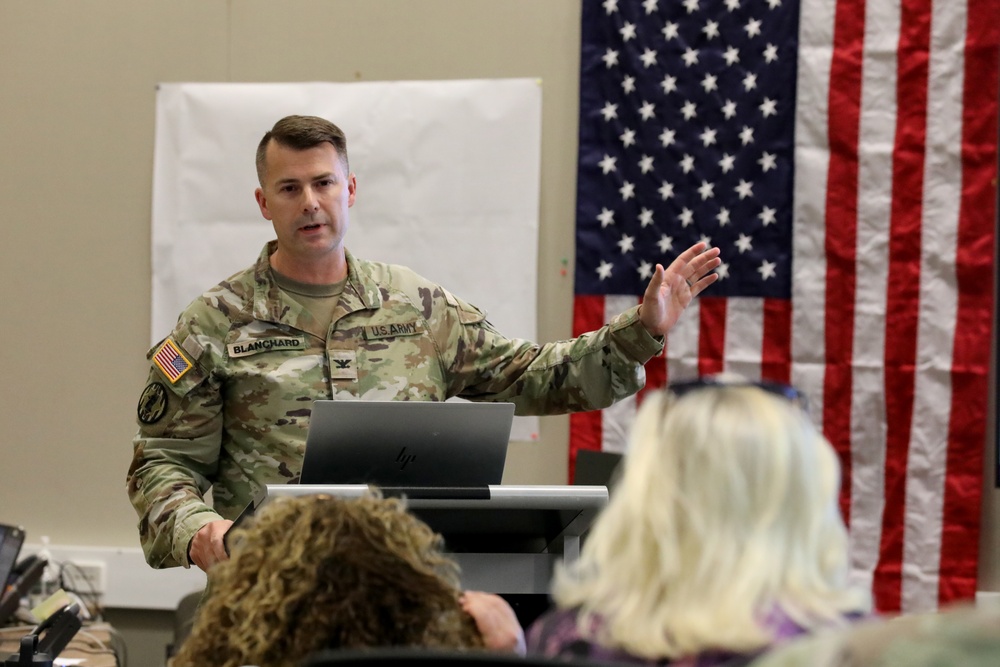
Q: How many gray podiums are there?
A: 1